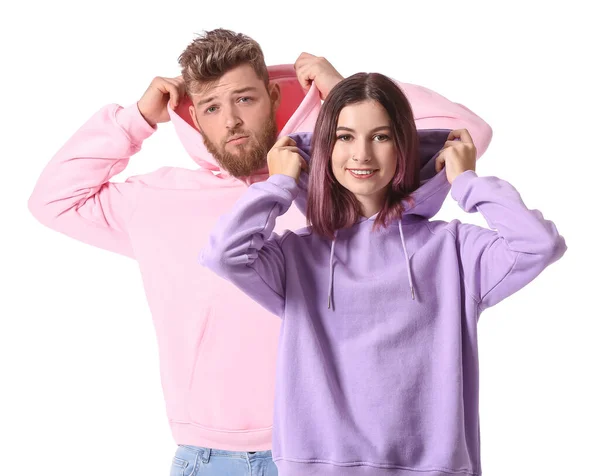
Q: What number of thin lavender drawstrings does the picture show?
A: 2